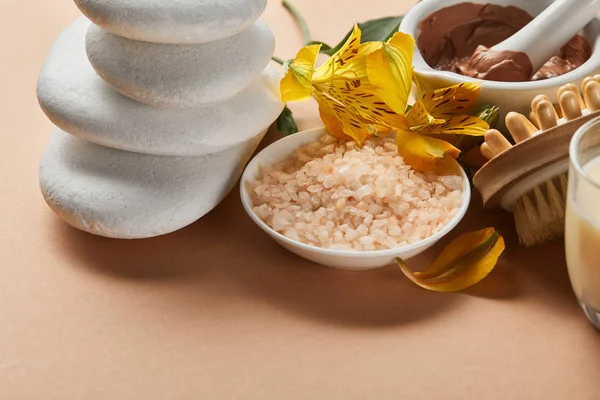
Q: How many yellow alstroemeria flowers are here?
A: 2